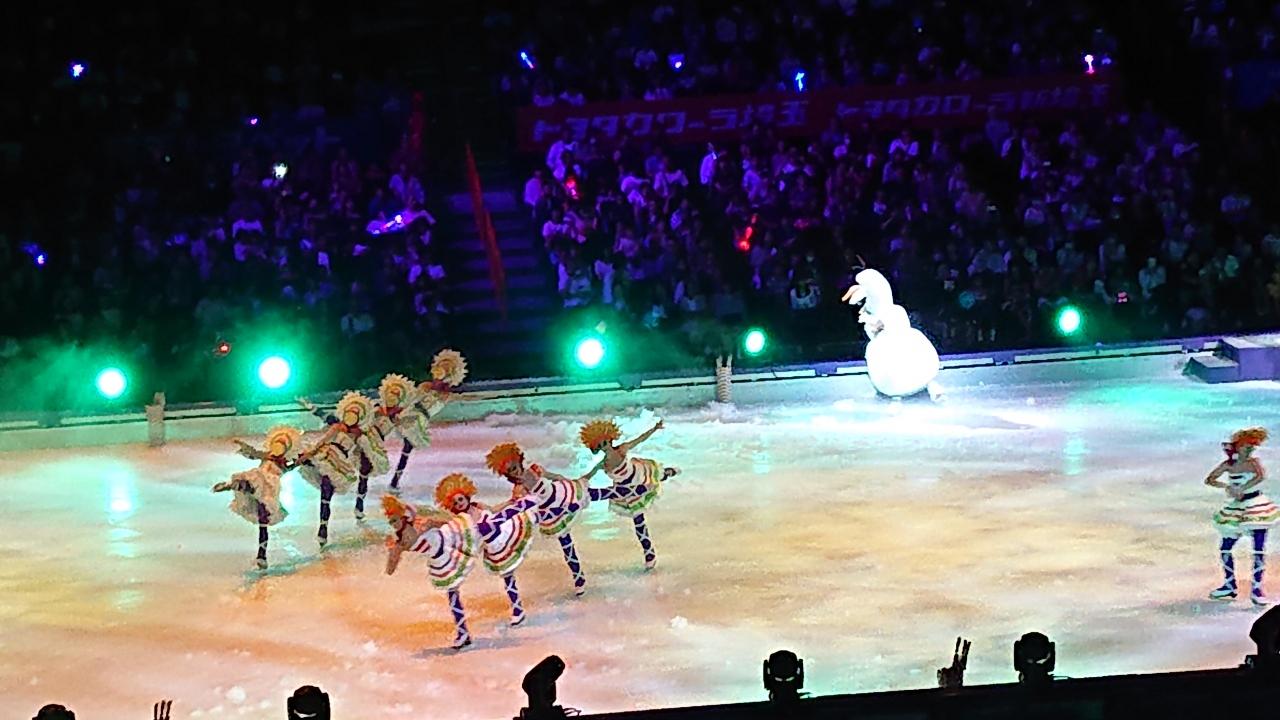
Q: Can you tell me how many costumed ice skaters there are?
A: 10